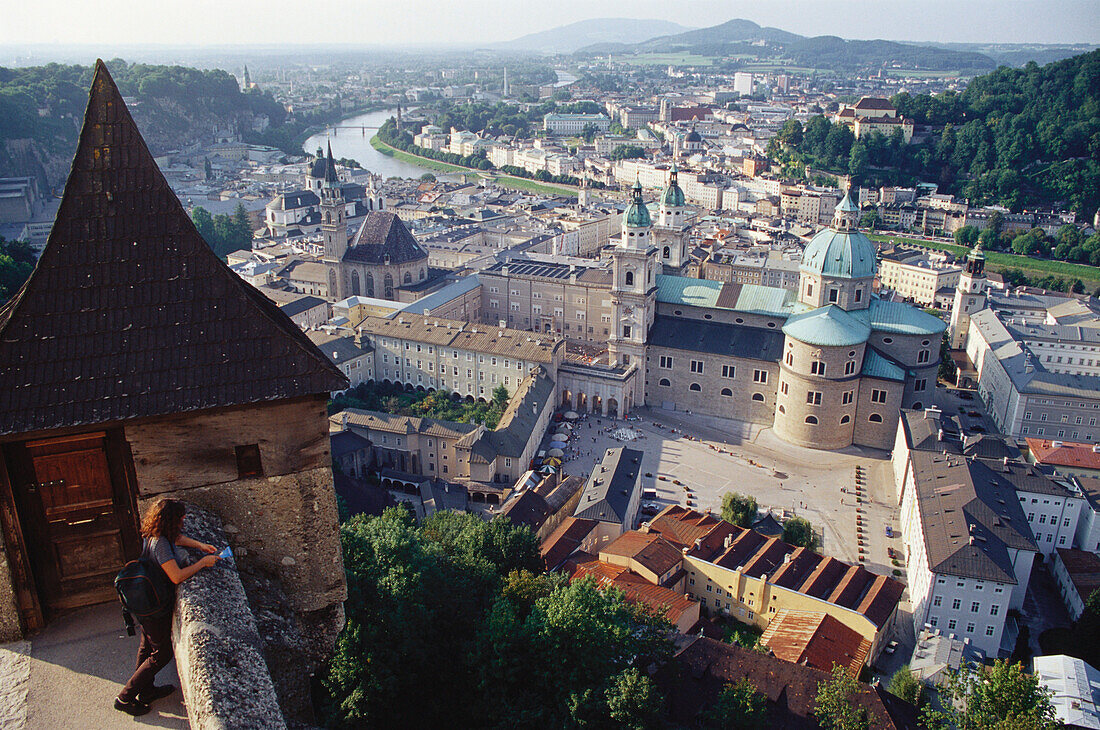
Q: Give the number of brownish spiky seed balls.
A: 0